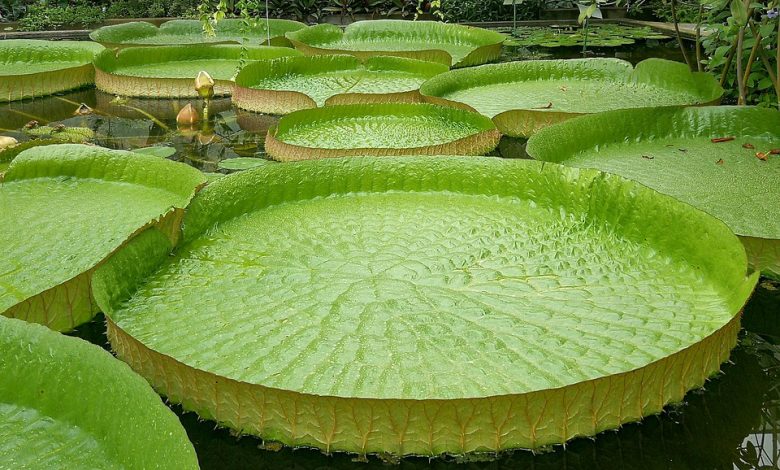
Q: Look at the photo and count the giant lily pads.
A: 11